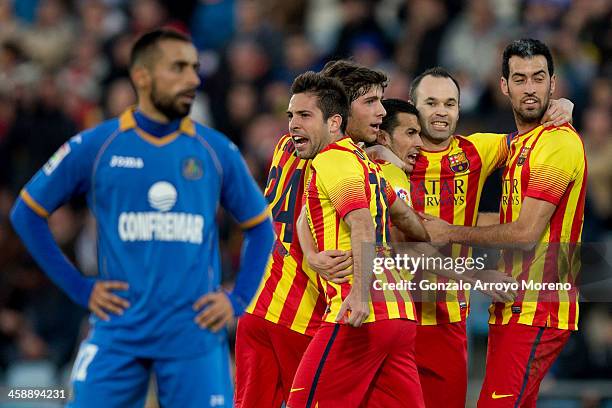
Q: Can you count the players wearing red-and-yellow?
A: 5